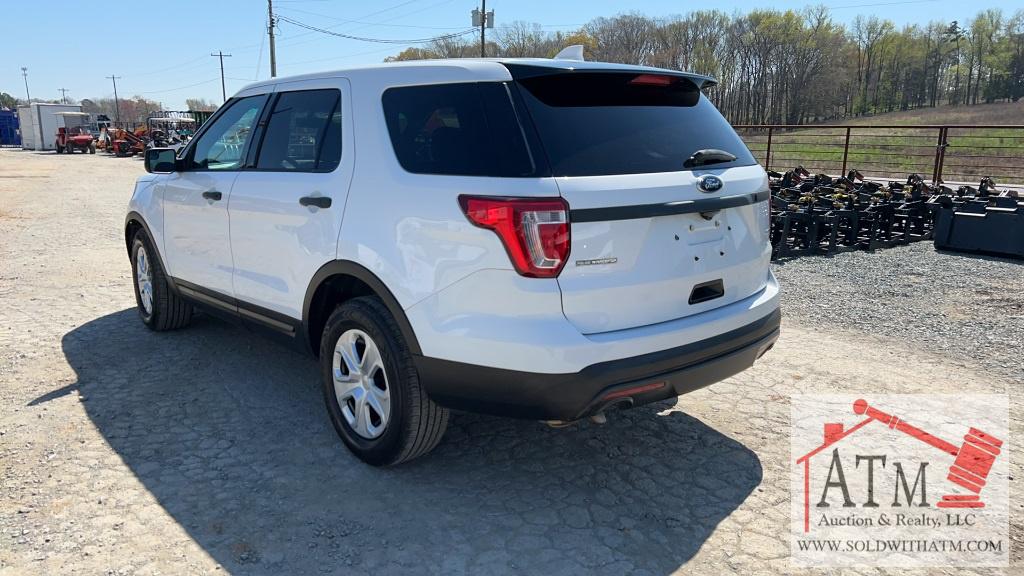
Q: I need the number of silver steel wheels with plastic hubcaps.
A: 2